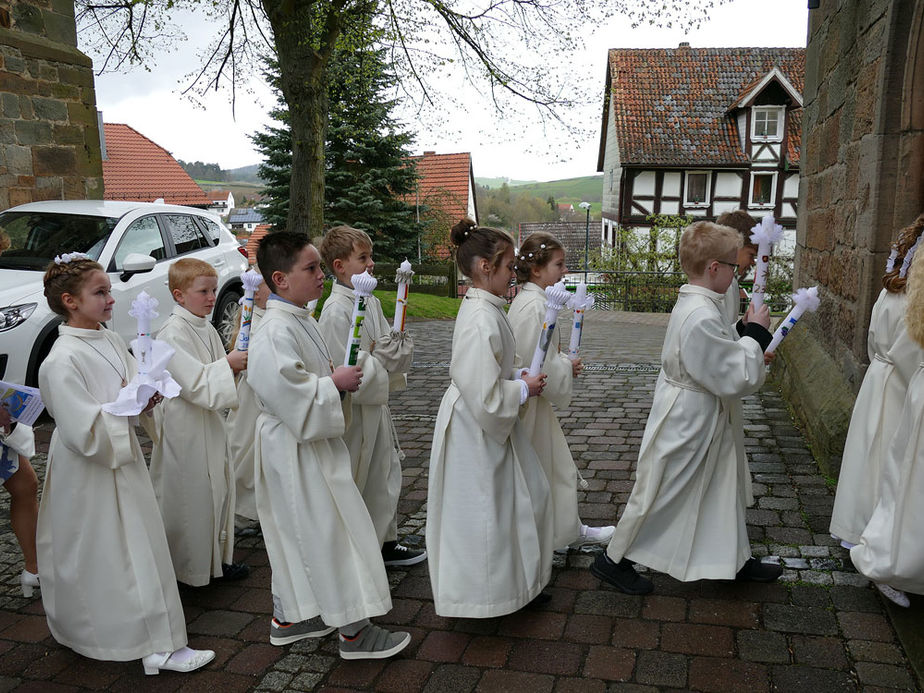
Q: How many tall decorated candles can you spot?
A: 8